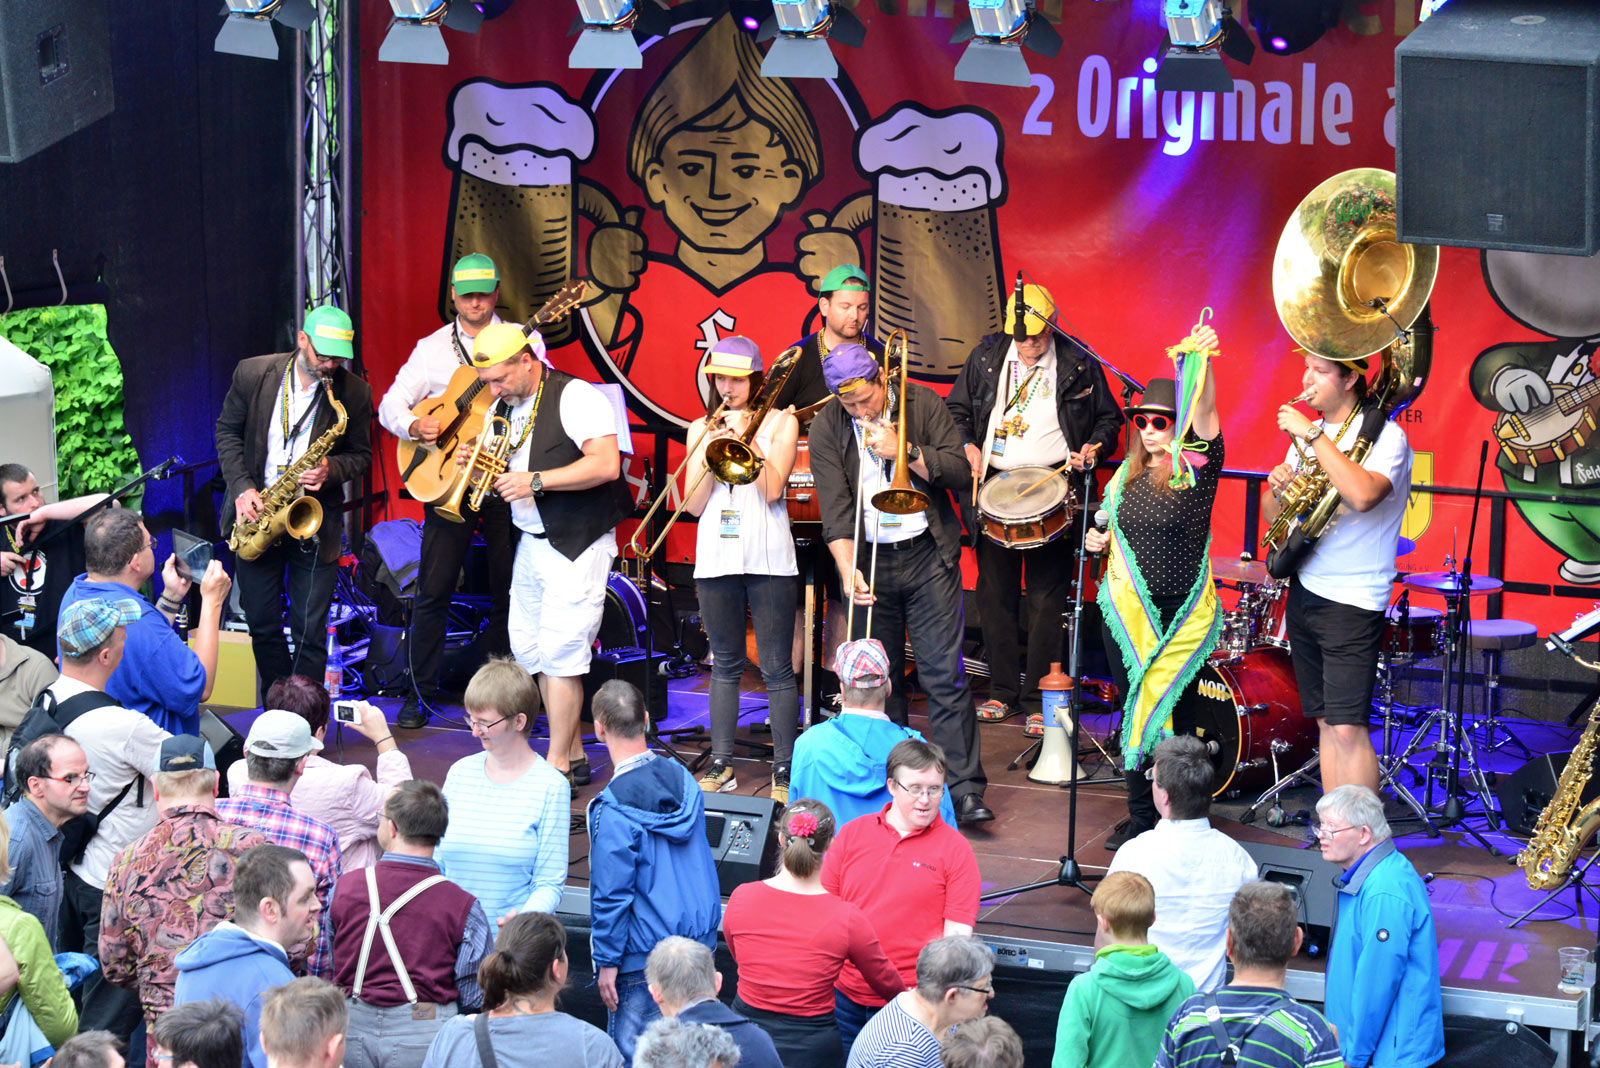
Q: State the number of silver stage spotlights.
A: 6